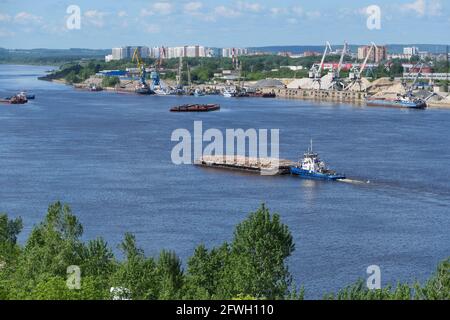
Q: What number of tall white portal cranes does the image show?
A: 3